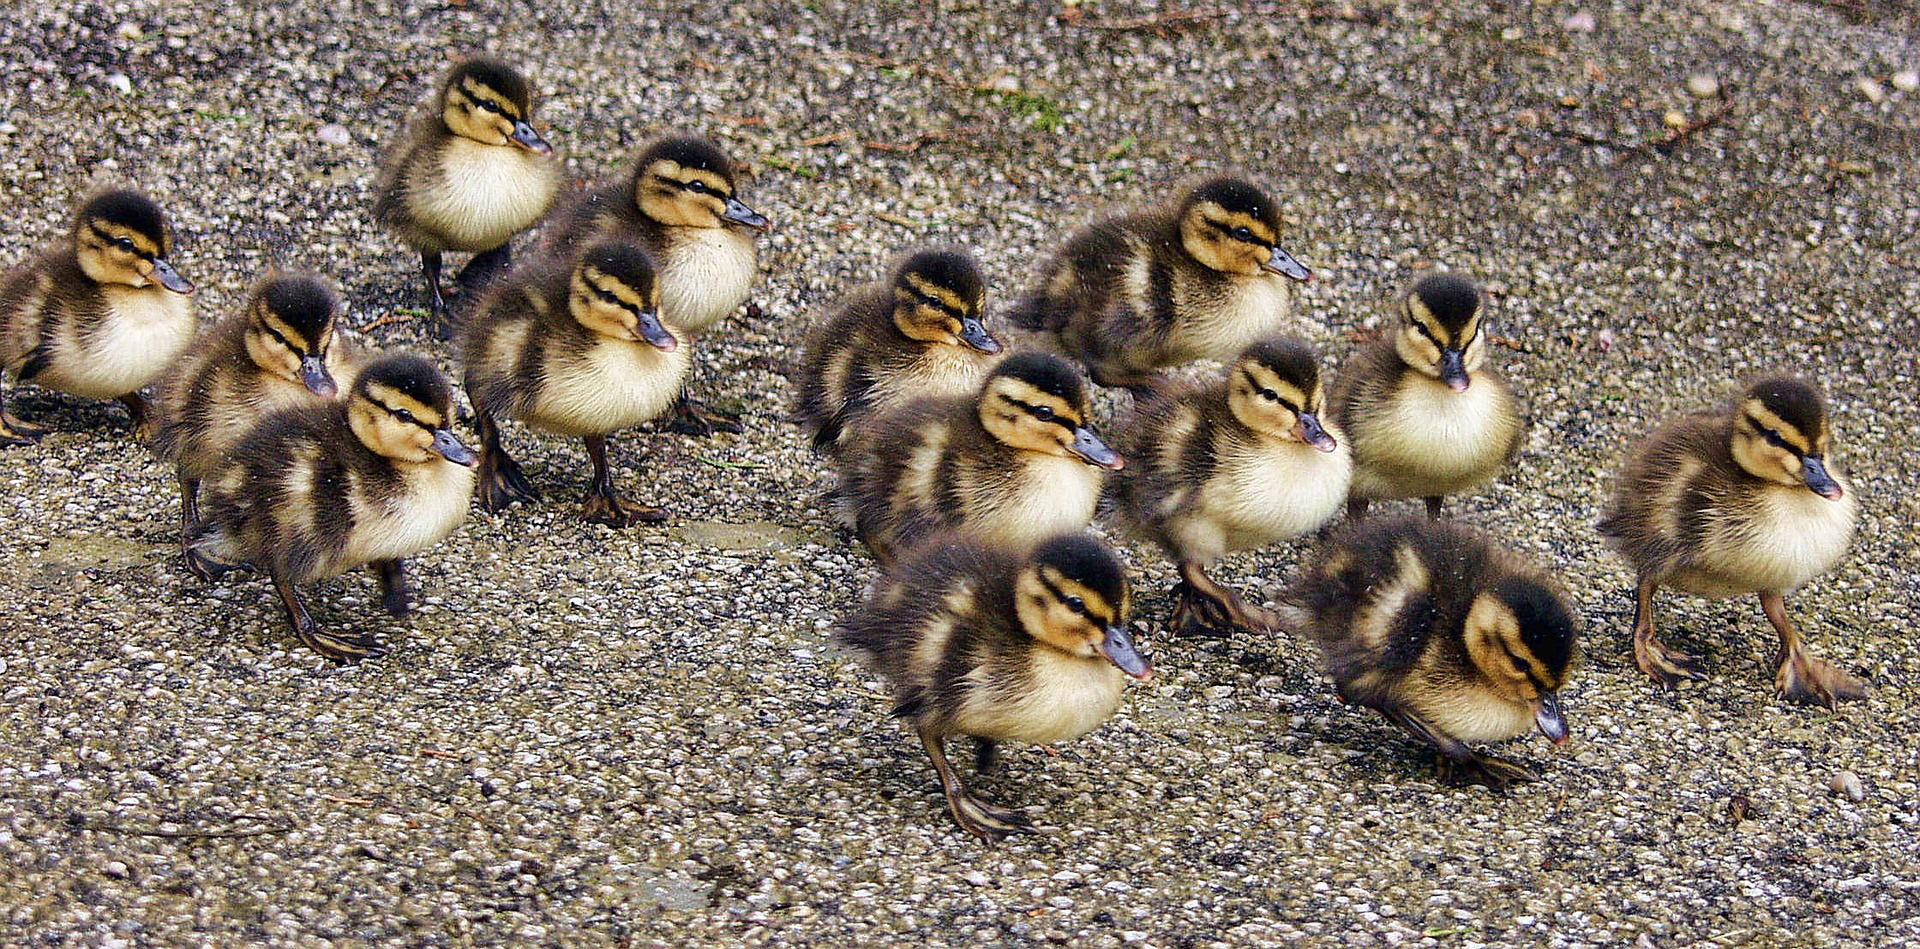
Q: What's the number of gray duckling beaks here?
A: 14